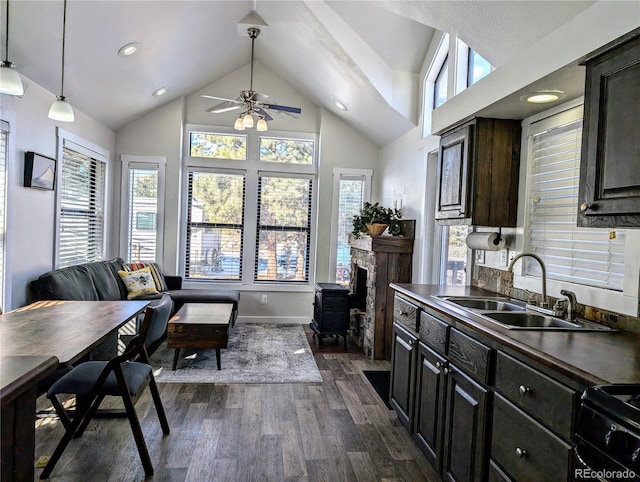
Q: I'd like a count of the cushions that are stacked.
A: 2